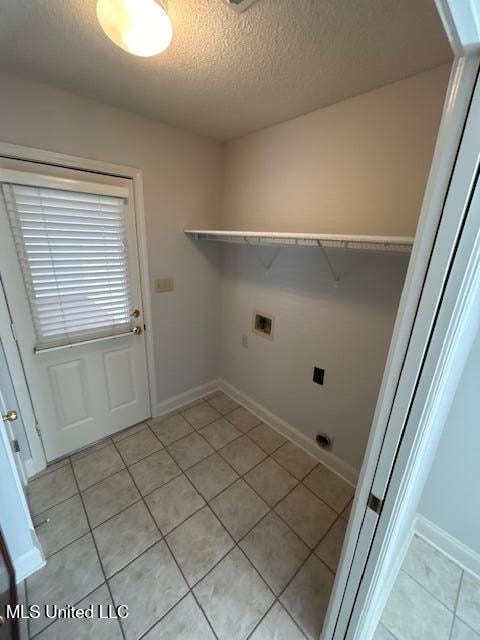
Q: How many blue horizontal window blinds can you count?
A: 0